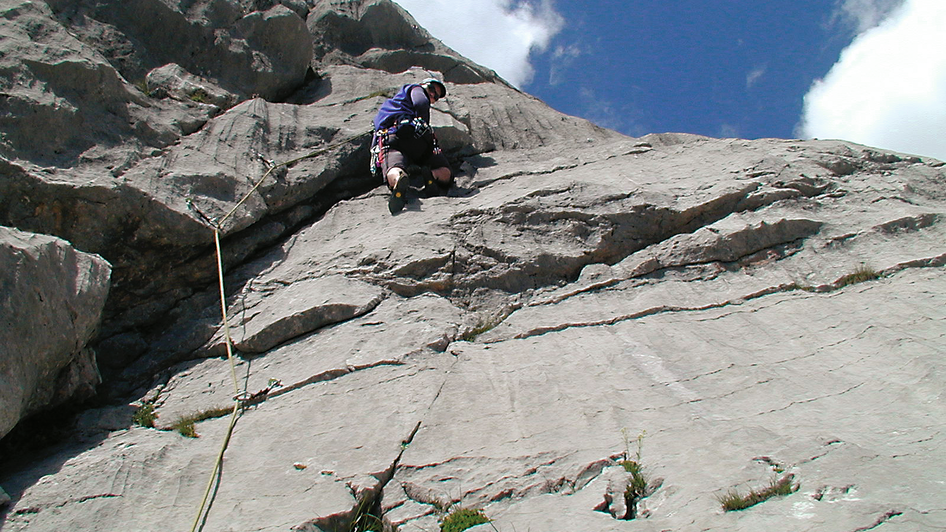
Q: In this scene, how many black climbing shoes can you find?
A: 2